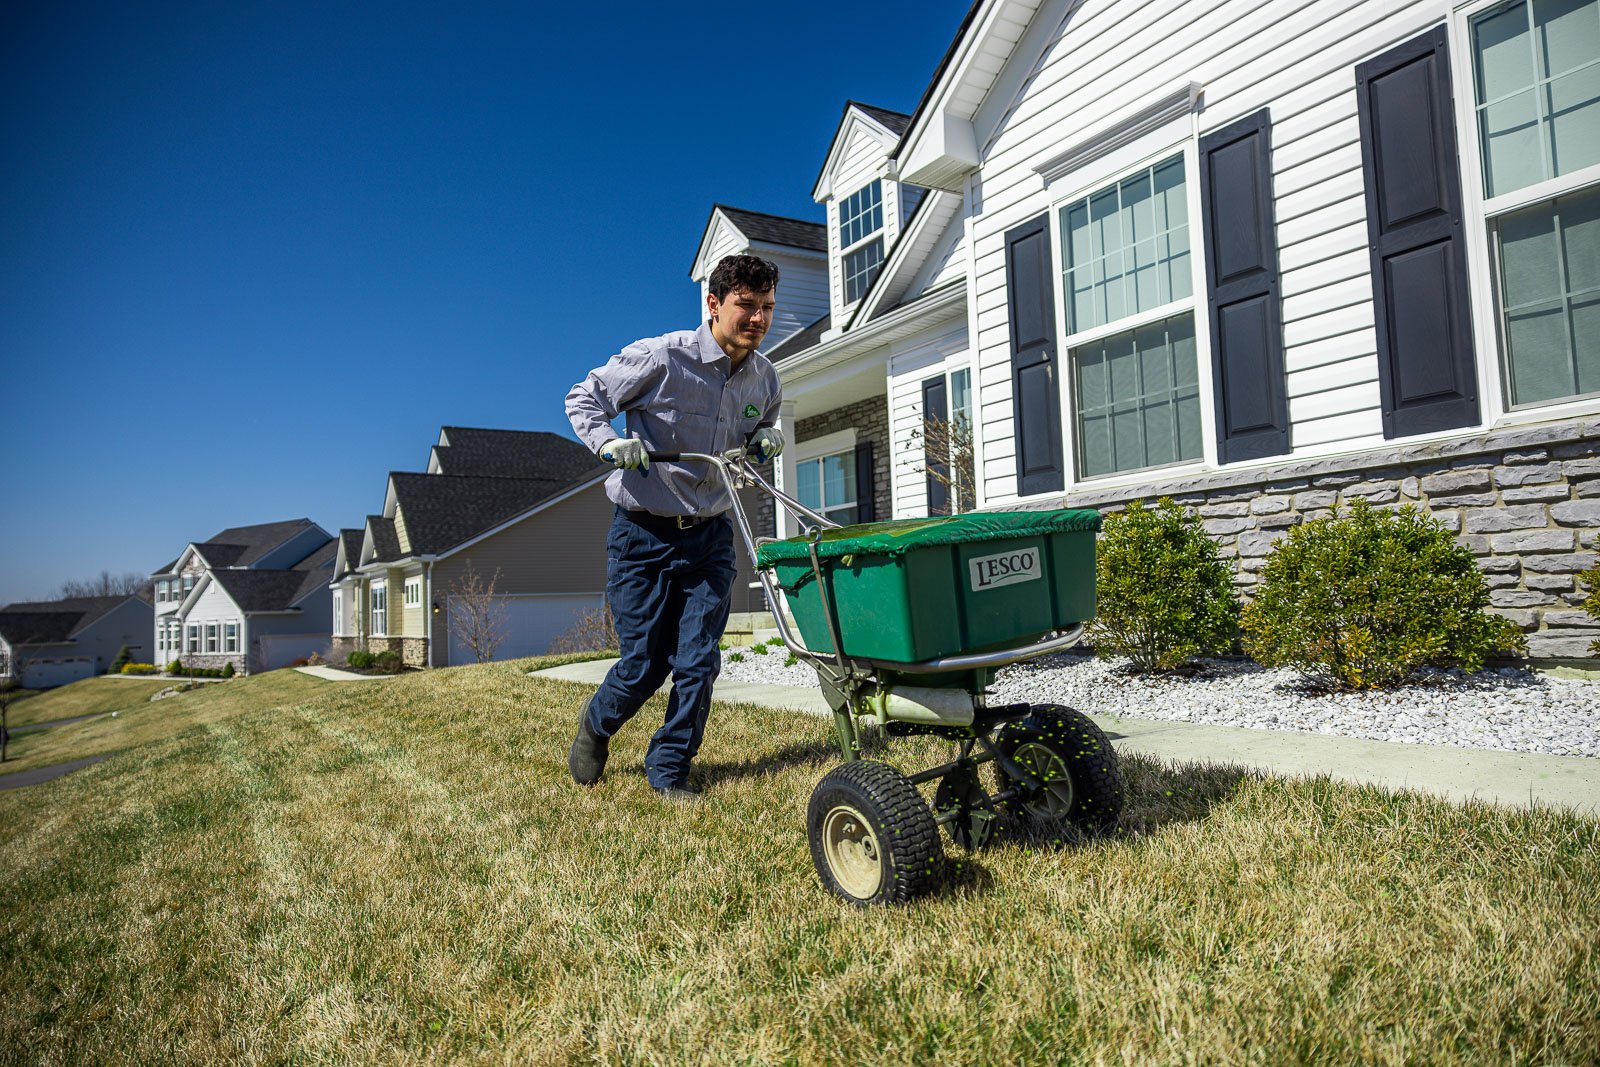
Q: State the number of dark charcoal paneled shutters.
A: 5